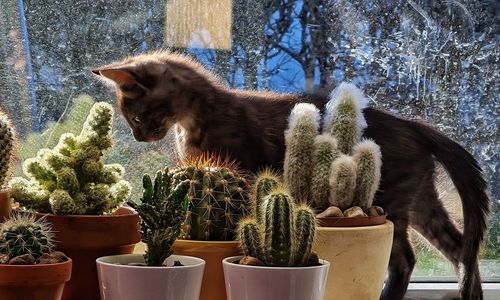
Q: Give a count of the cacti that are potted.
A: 7